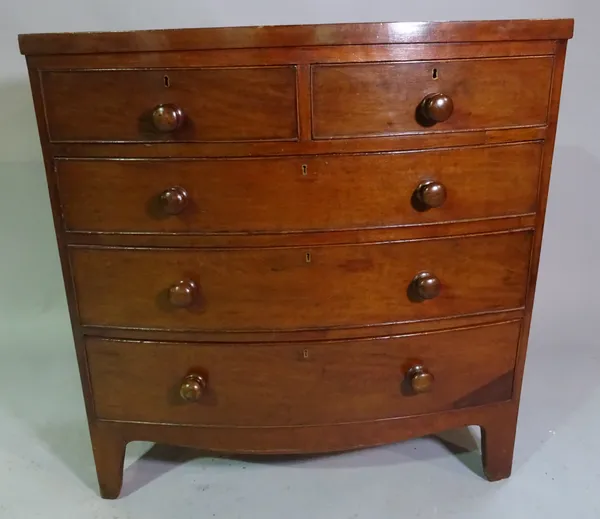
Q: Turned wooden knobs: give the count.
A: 8